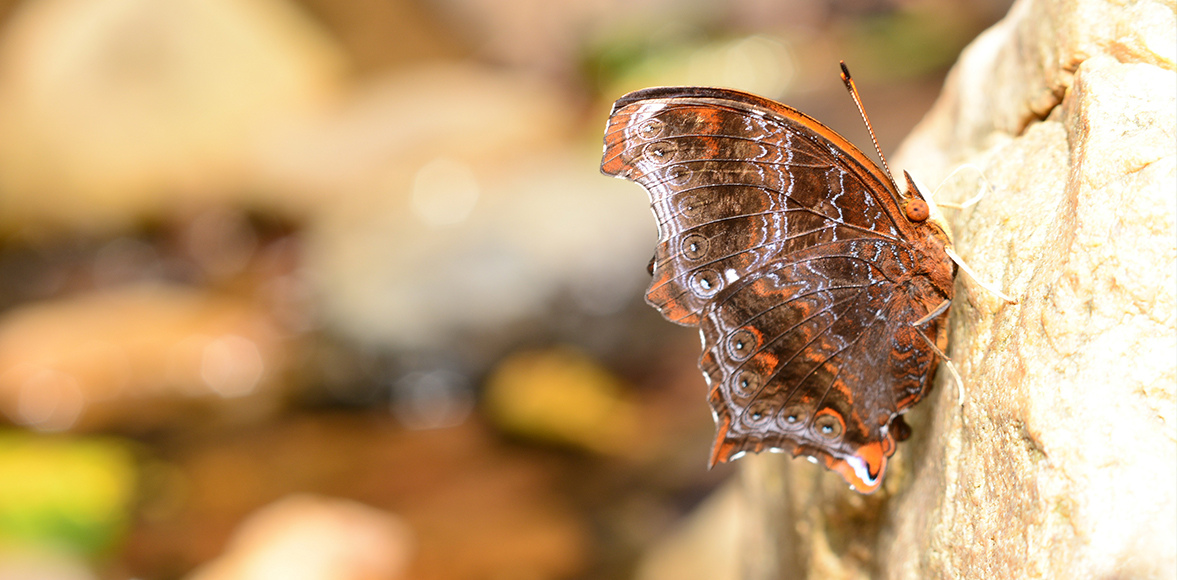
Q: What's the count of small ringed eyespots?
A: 11